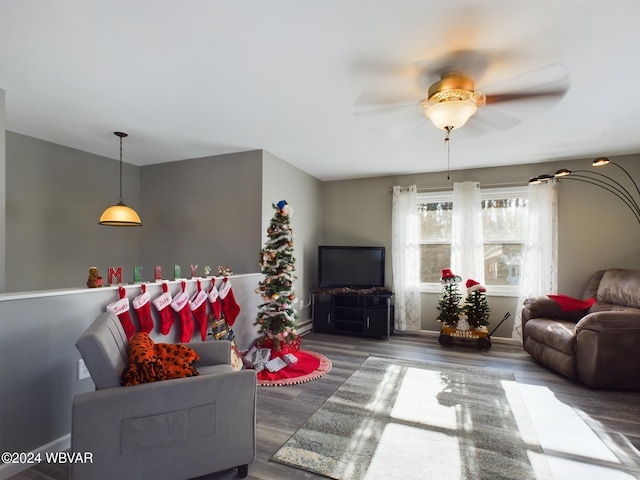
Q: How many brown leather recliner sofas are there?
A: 1